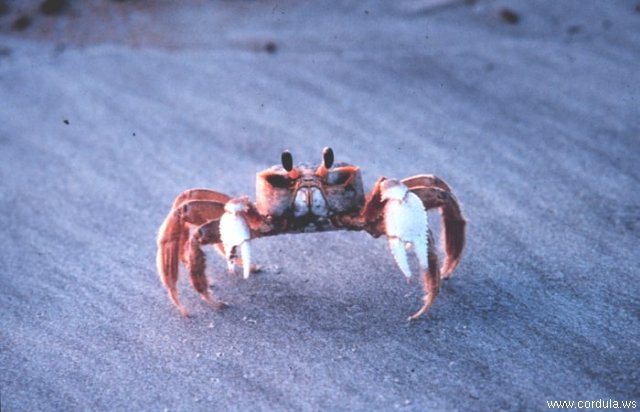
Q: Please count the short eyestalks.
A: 2